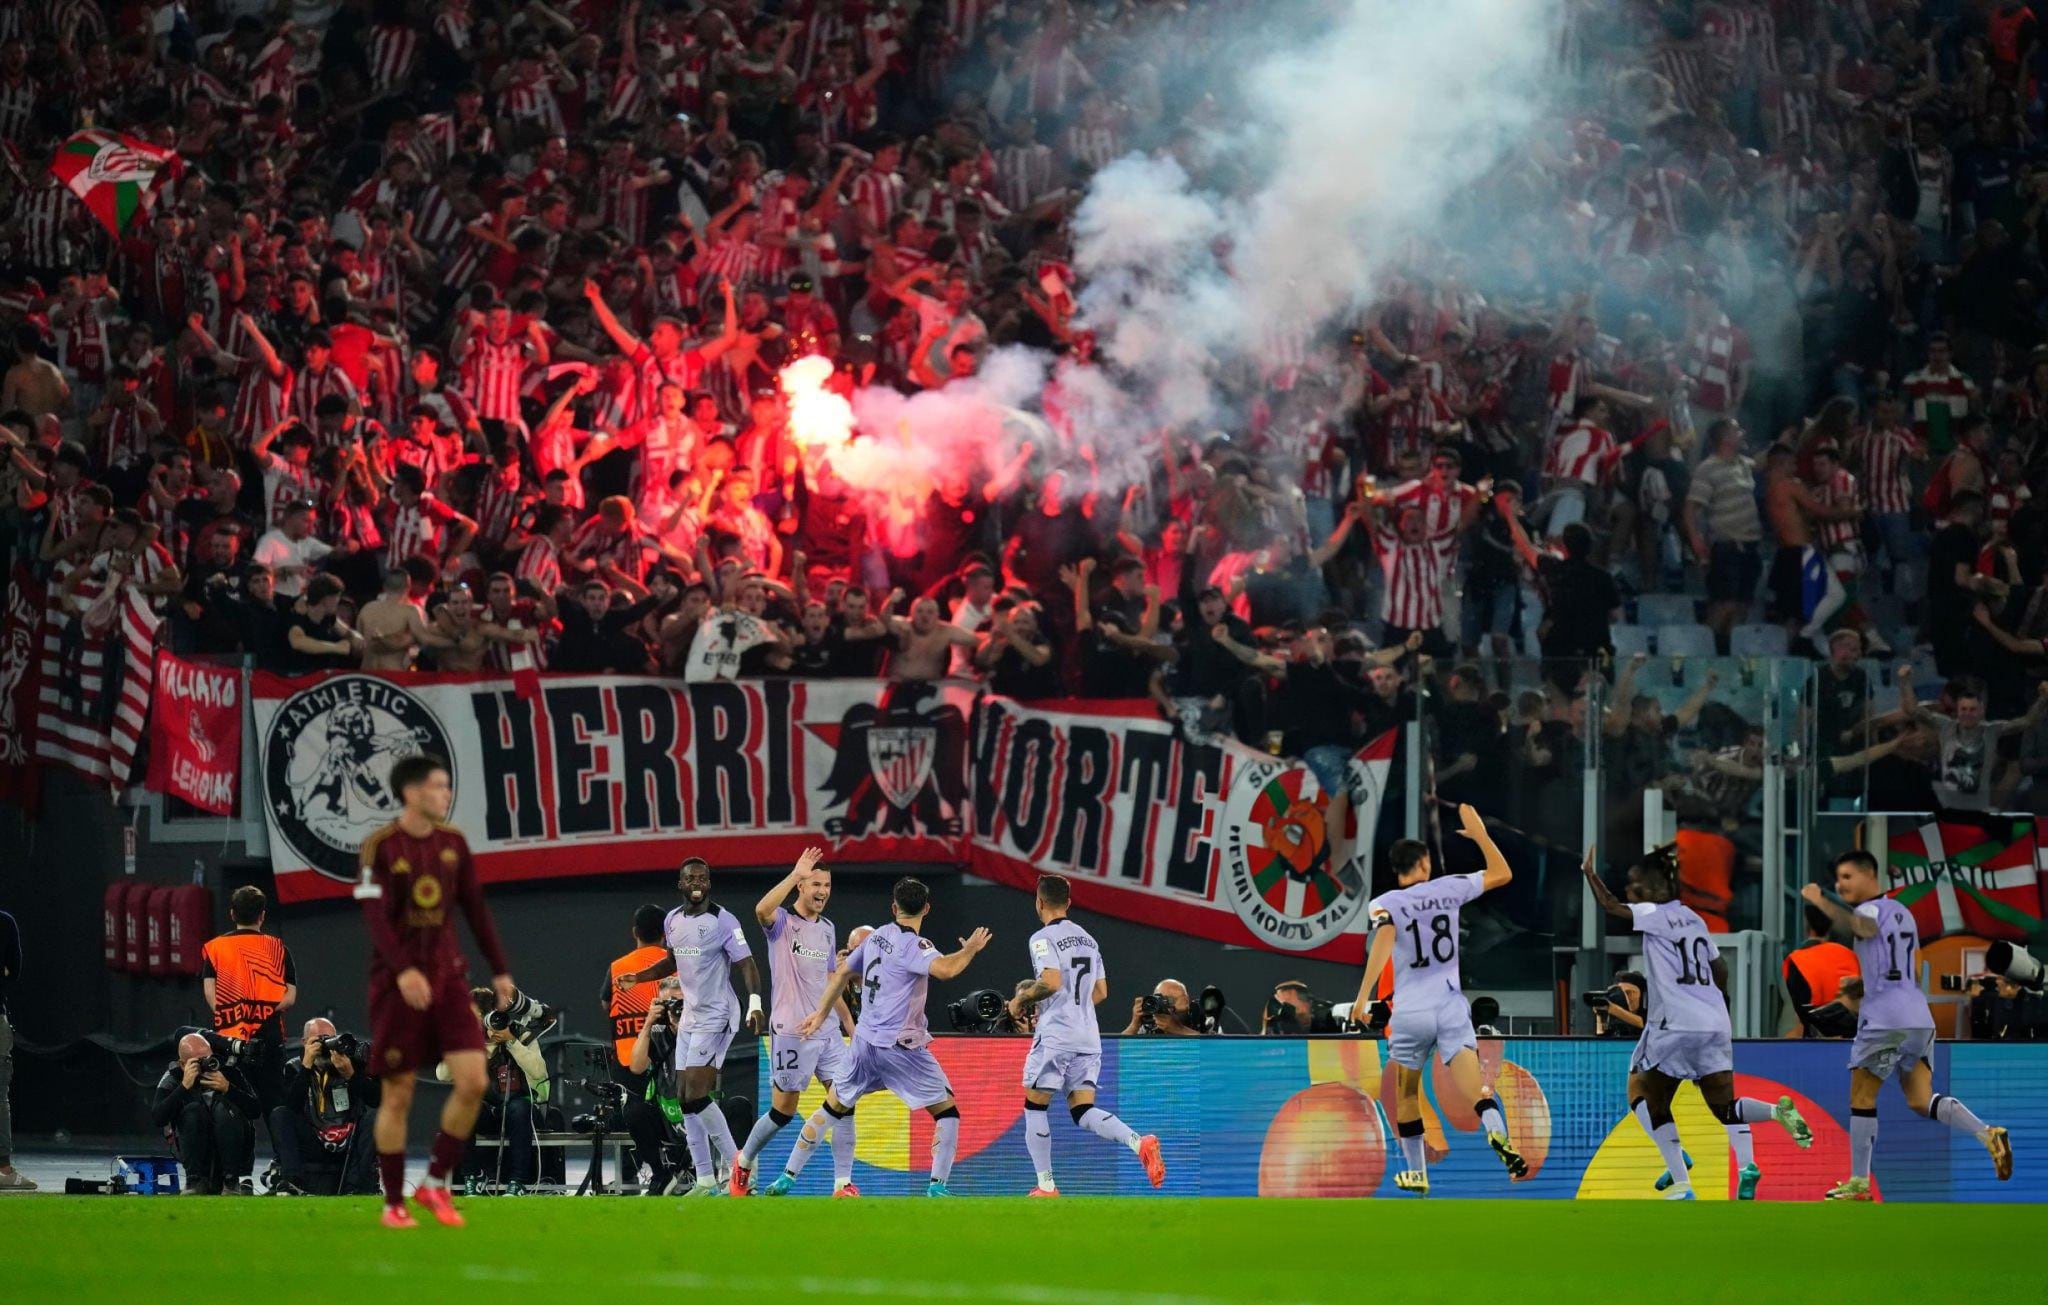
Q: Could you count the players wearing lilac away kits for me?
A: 7